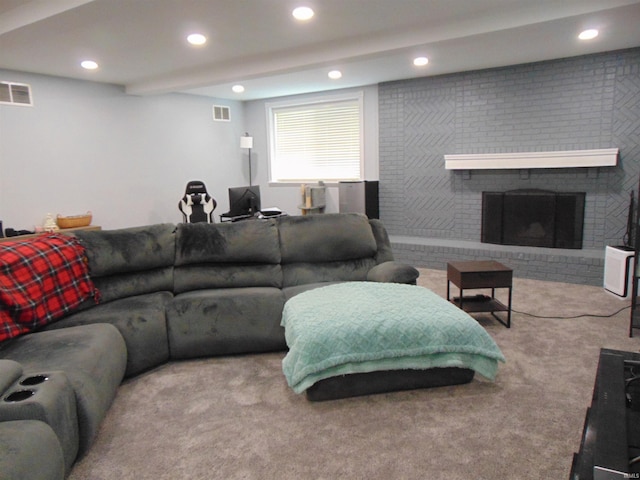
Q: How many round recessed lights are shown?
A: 7